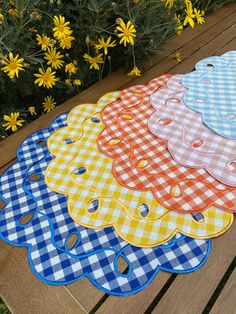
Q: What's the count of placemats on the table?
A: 5